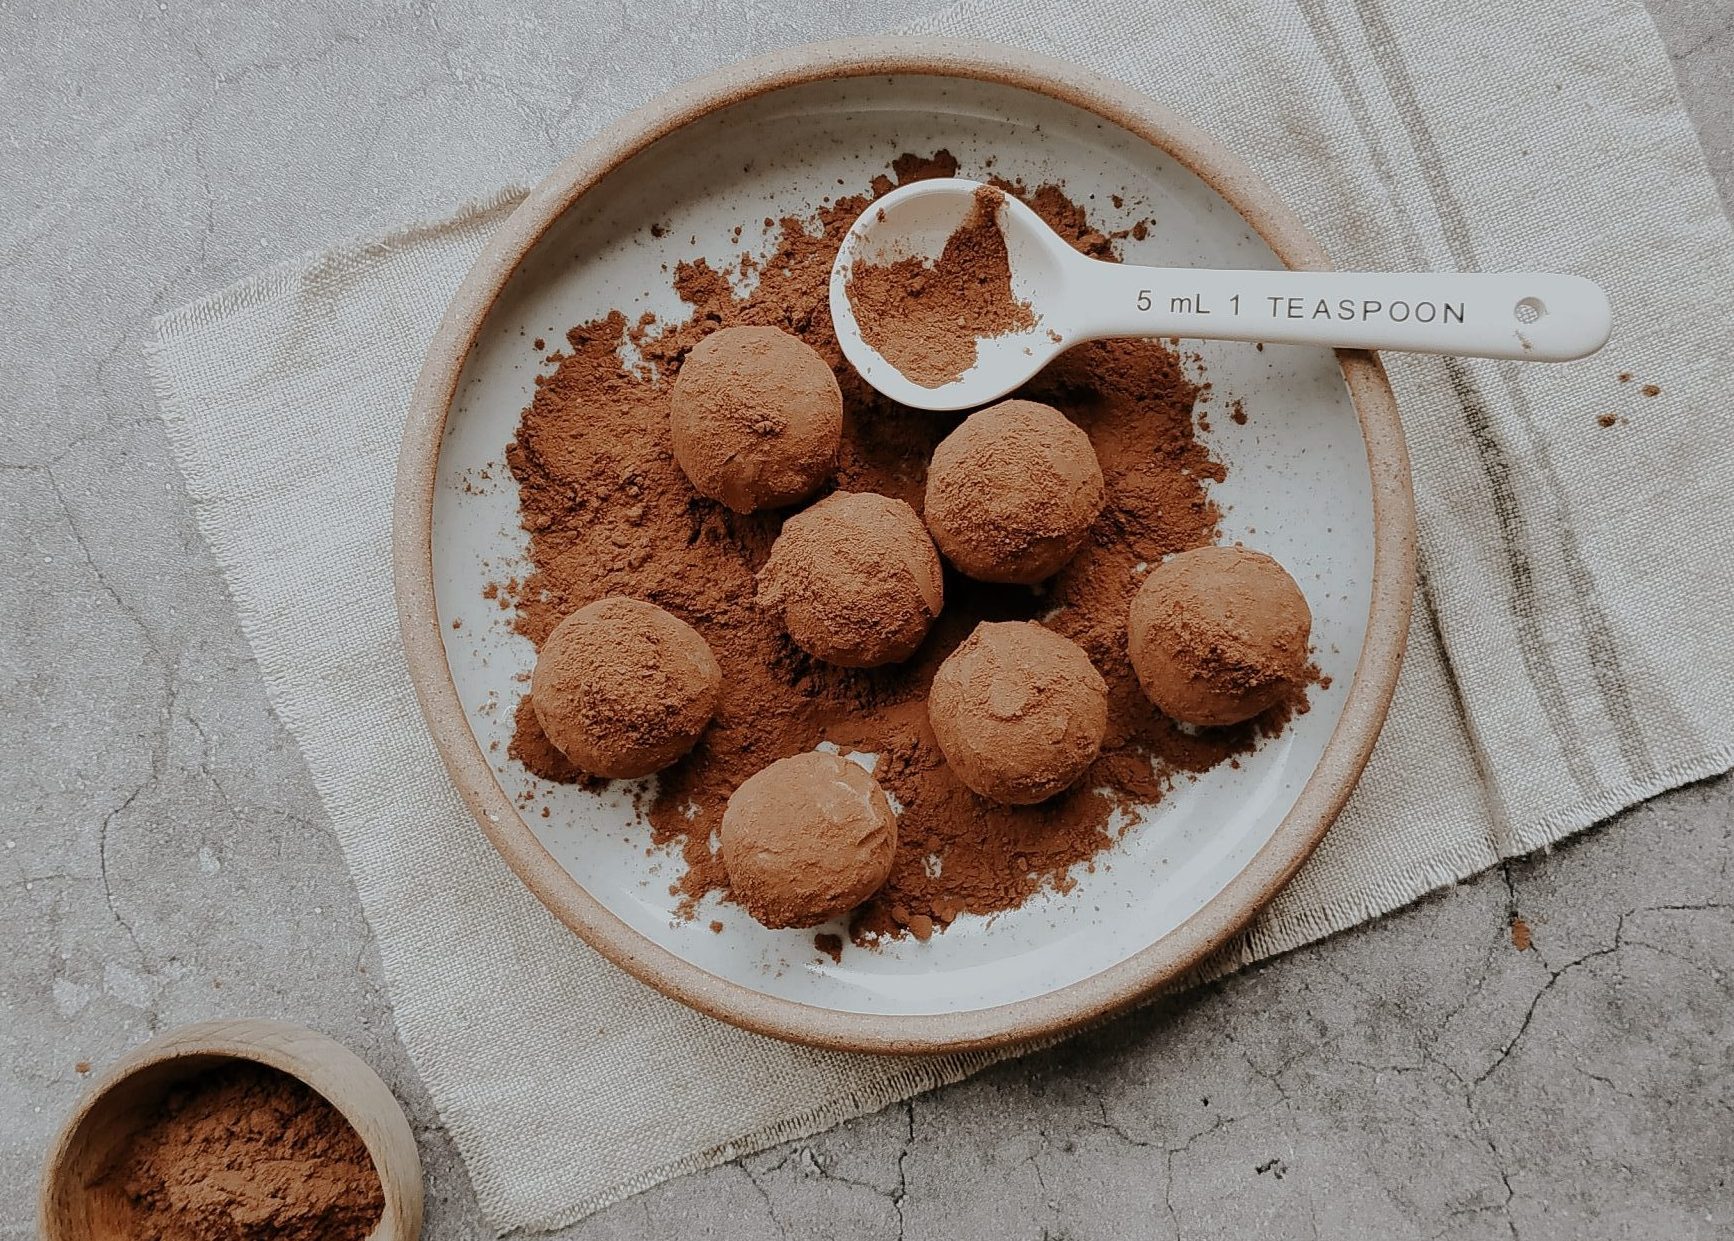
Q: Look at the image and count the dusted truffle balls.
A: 7